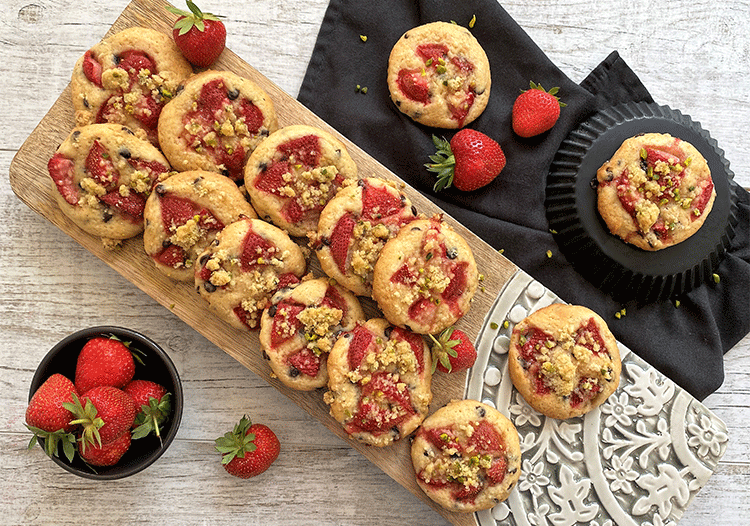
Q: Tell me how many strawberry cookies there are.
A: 14